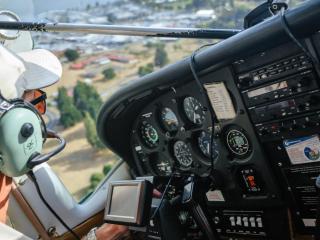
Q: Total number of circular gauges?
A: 7